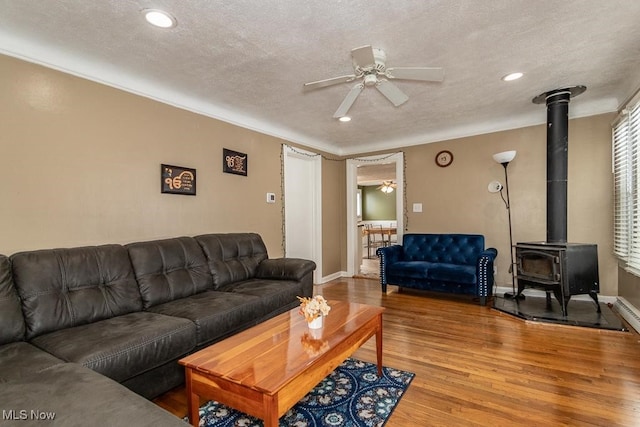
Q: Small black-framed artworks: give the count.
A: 2